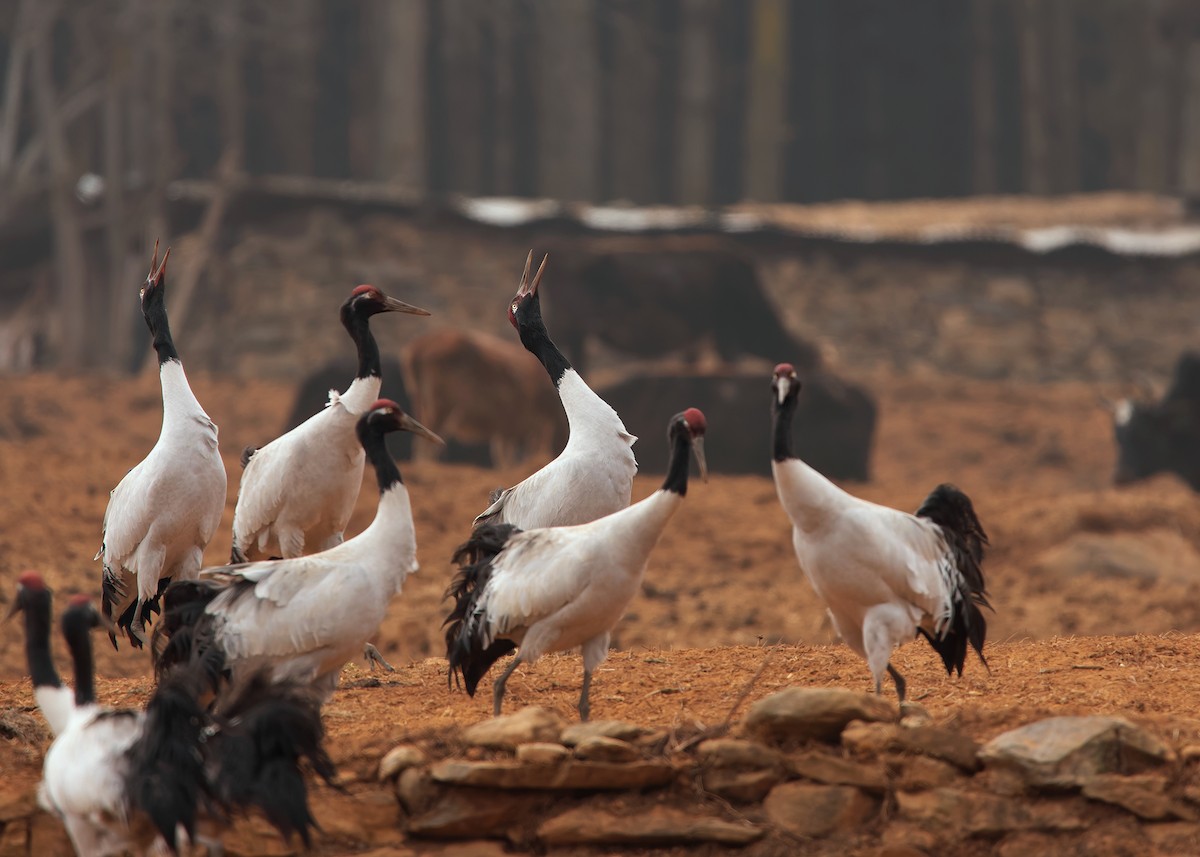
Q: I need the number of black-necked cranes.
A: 8